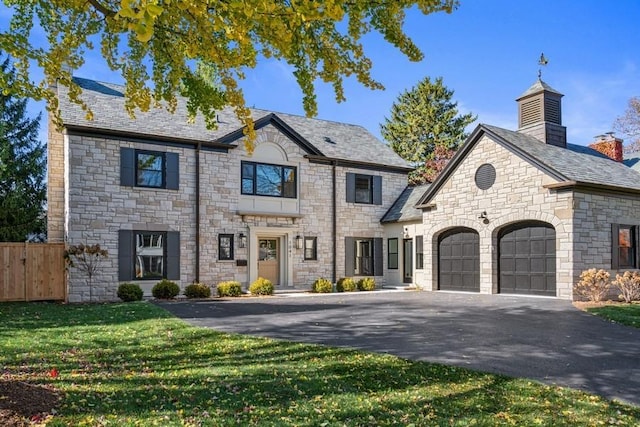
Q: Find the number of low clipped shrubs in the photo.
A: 8